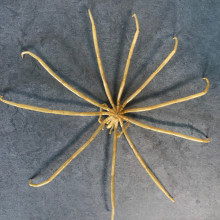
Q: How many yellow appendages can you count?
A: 10